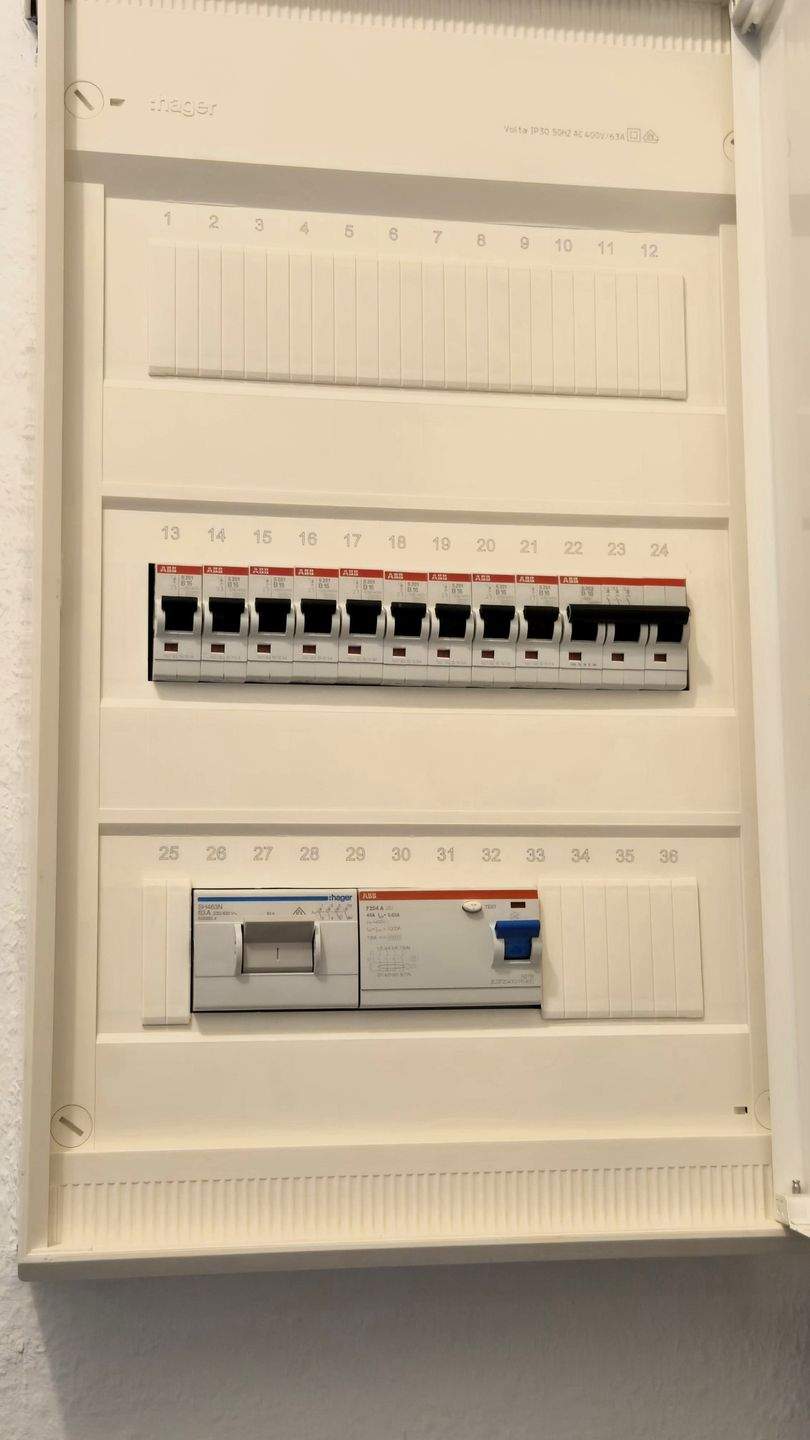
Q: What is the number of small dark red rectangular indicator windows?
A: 13